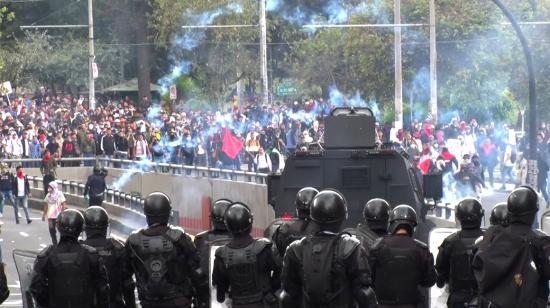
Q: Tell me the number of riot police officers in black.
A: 12